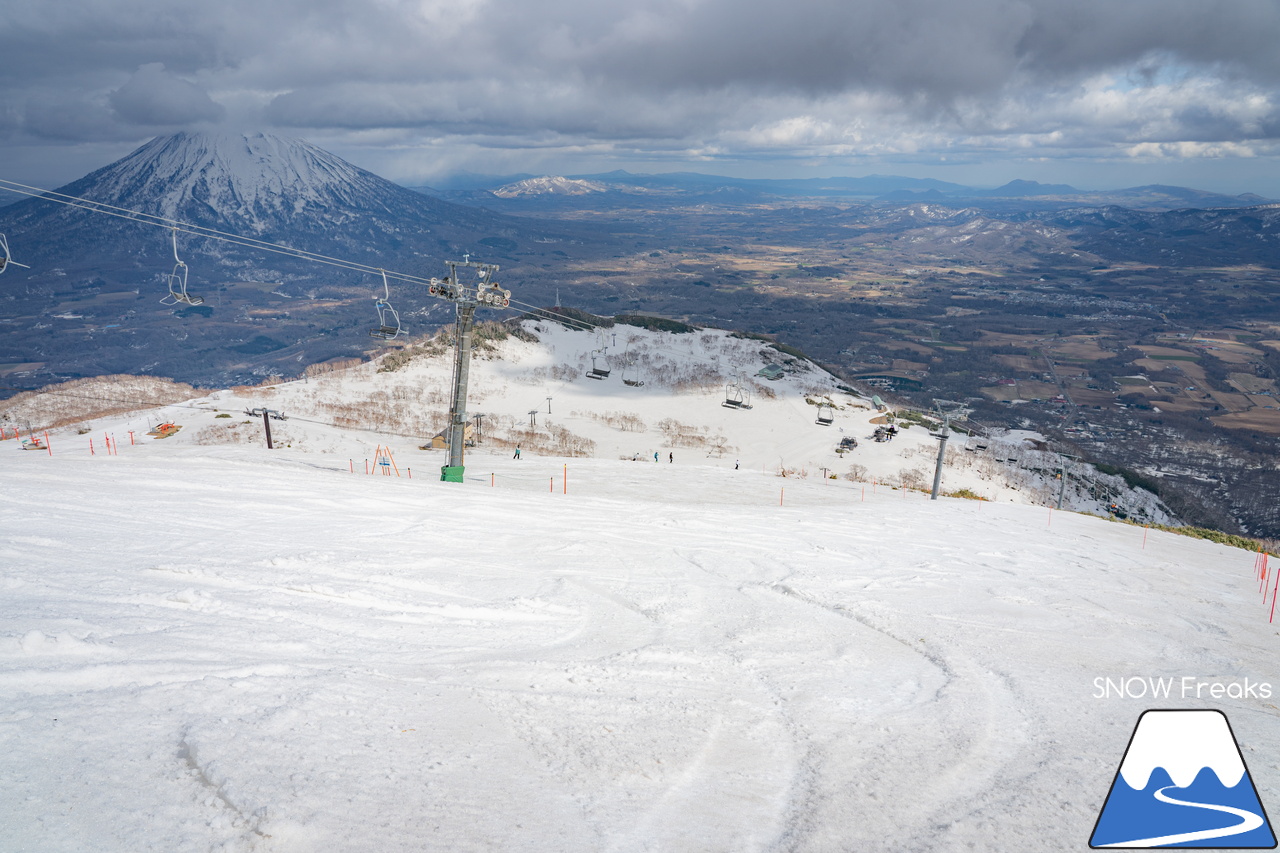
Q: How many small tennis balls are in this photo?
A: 0